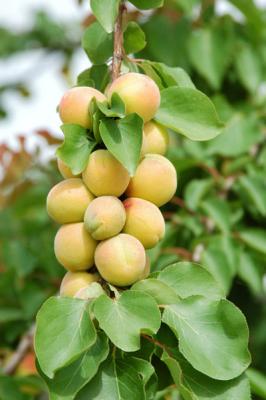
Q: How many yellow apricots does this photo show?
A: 13